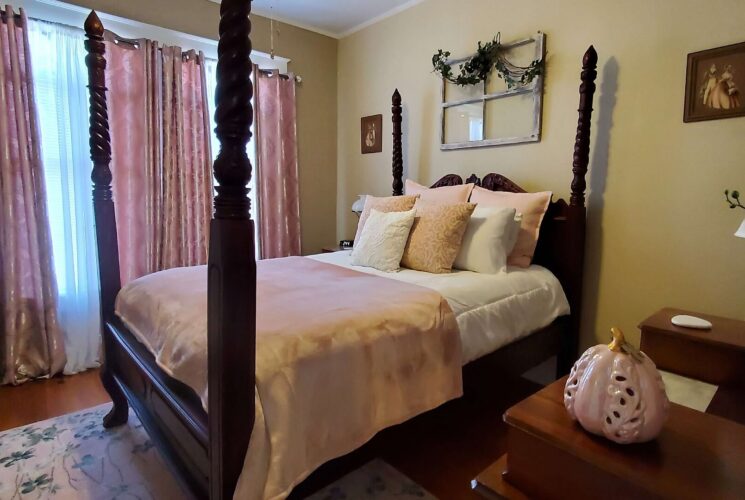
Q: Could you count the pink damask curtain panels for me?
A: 4